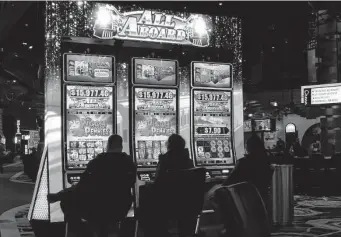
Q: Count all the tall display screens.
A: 3